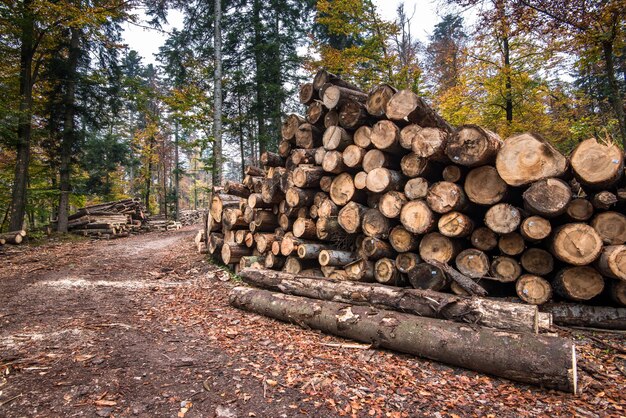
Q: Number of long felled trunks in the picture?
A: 2